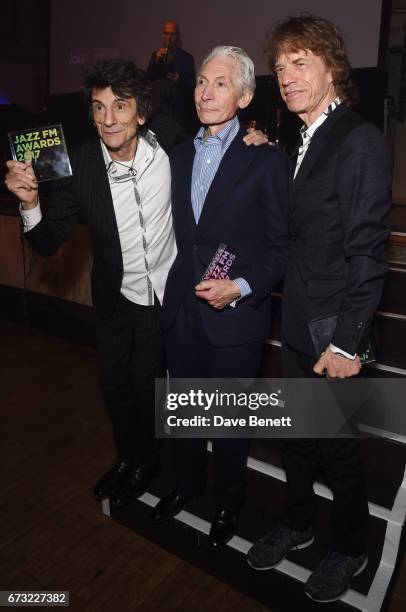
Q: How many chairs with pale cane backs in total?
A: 0